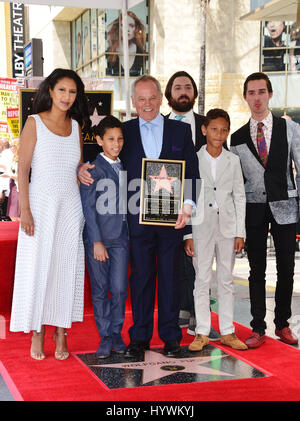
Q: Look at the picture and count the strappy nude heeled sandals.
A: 2